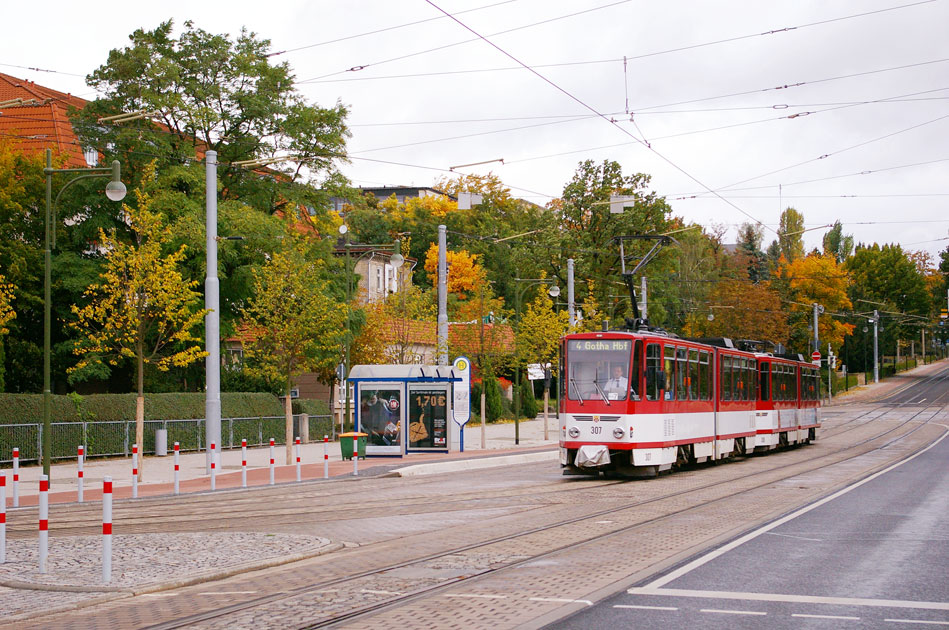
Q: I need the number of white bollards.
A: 13